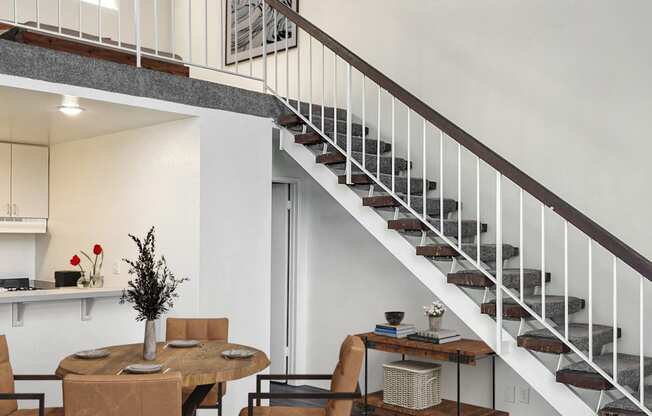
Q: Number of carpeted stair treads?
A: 12